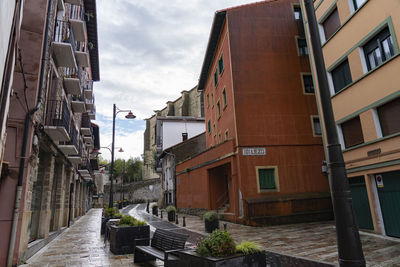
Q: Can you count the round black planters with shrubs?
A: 3